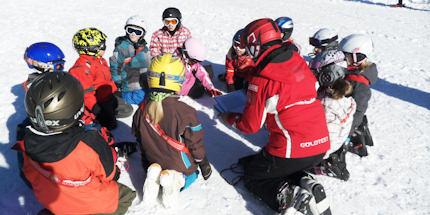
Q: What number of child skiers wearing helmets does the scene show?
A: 12